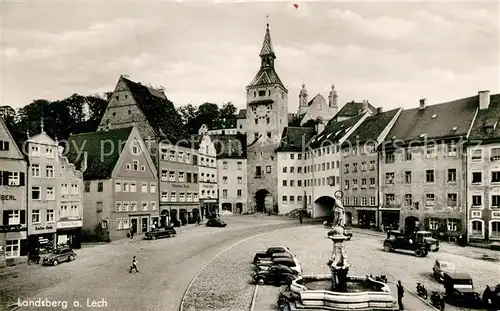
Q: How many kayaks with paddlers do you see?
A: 0